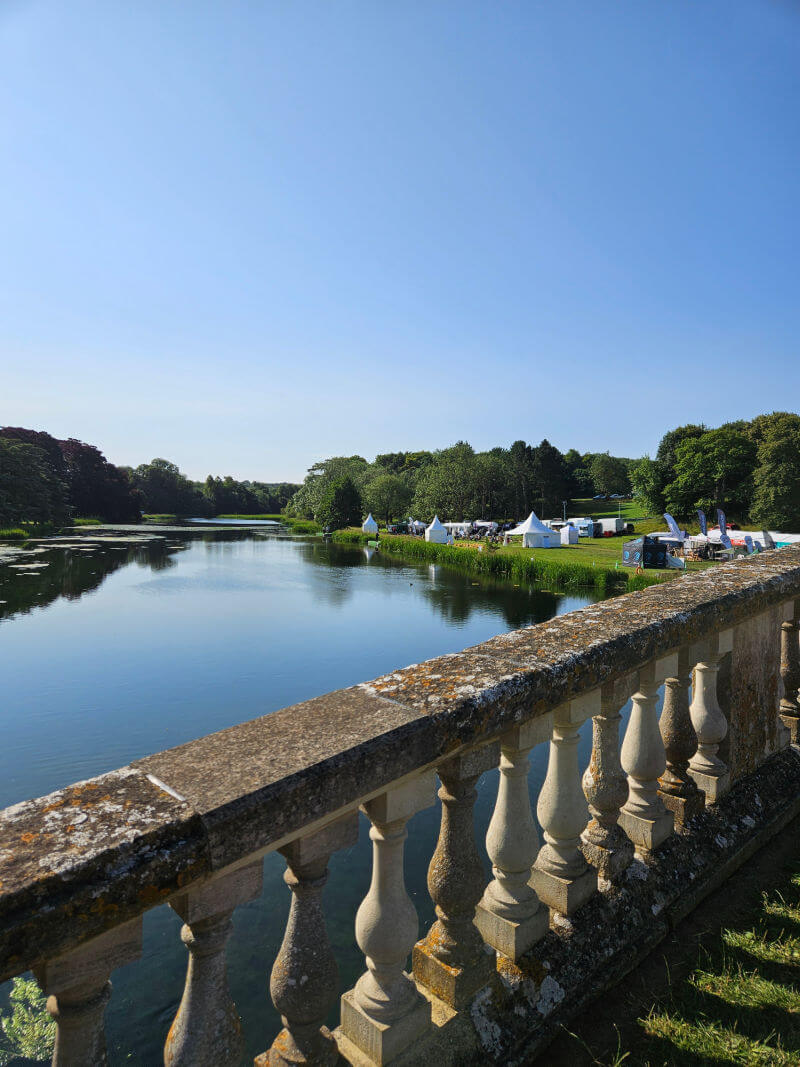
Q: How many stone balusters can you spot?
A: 12